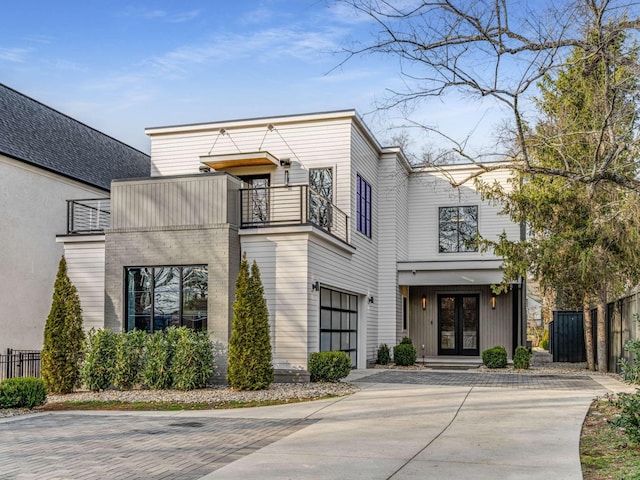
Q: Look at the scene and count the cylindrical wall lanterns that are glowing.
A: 2